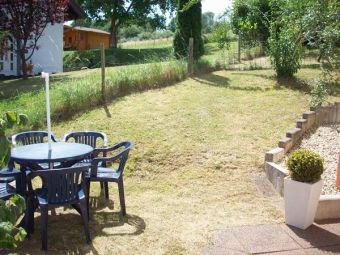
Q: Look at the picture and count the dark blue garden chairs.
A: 5